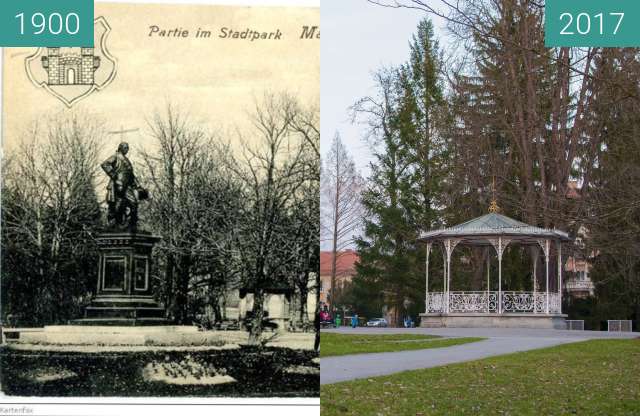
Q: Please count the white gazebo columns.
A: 8